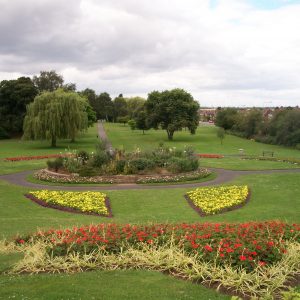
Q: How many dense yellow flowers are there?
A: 2